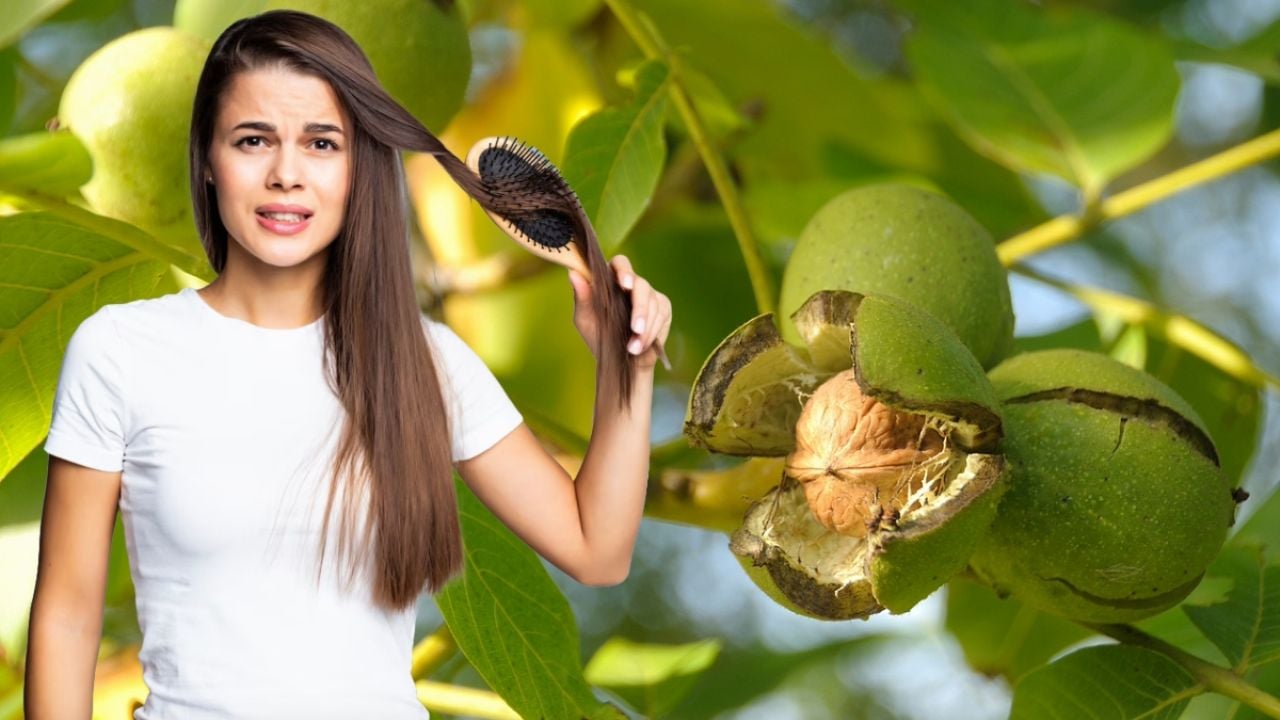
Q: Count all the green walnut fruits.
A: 5